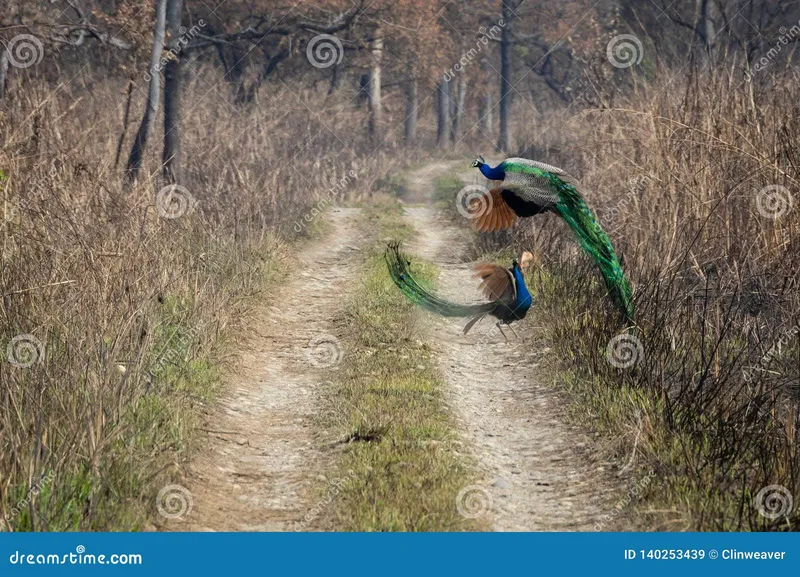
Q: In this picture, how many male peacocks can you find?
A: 2